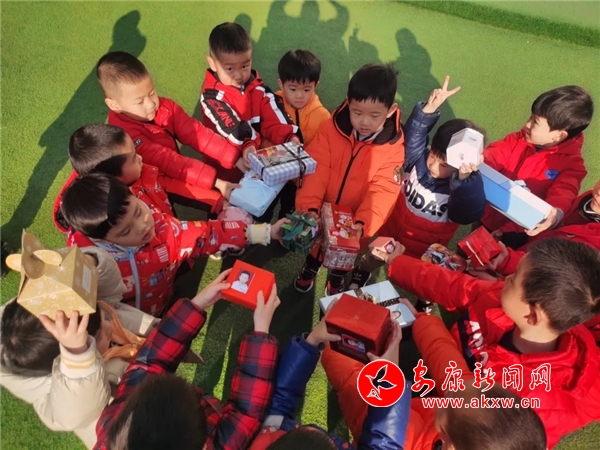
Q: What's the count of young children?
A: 14